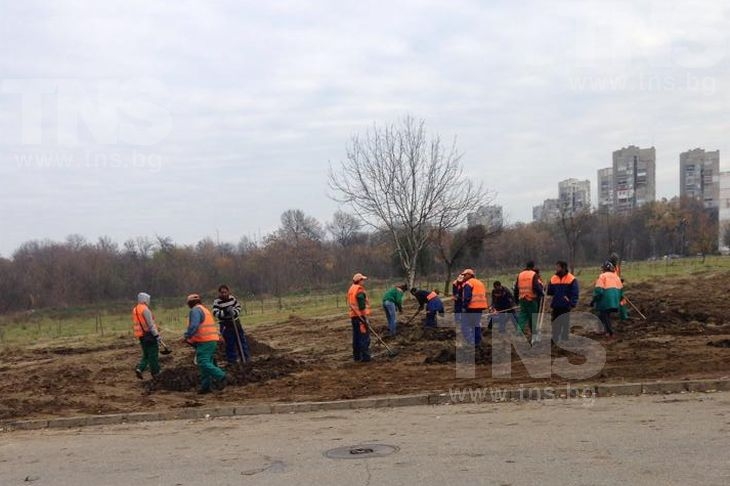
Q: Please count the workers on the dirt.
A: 14